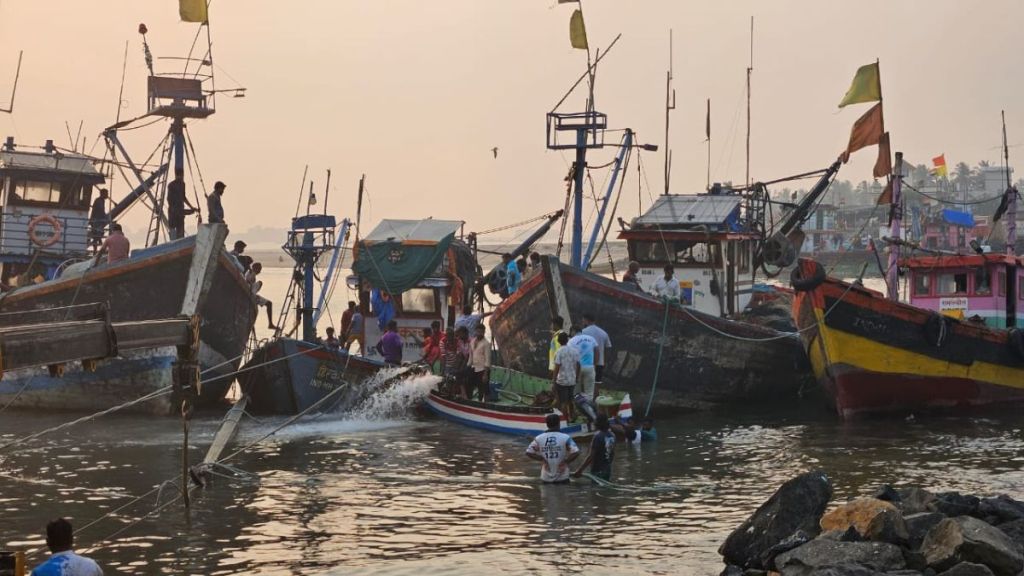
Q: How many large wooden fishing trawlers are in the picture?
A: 4